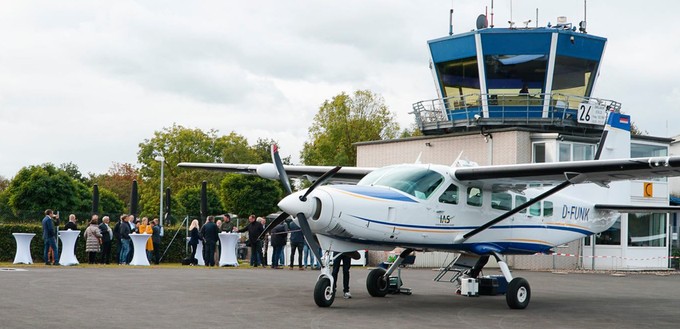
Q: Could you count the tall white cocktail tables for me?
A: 5